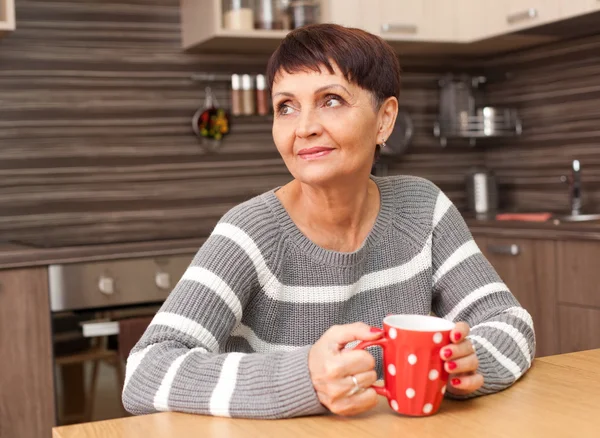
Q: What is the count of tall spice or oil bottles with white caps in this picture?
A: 3